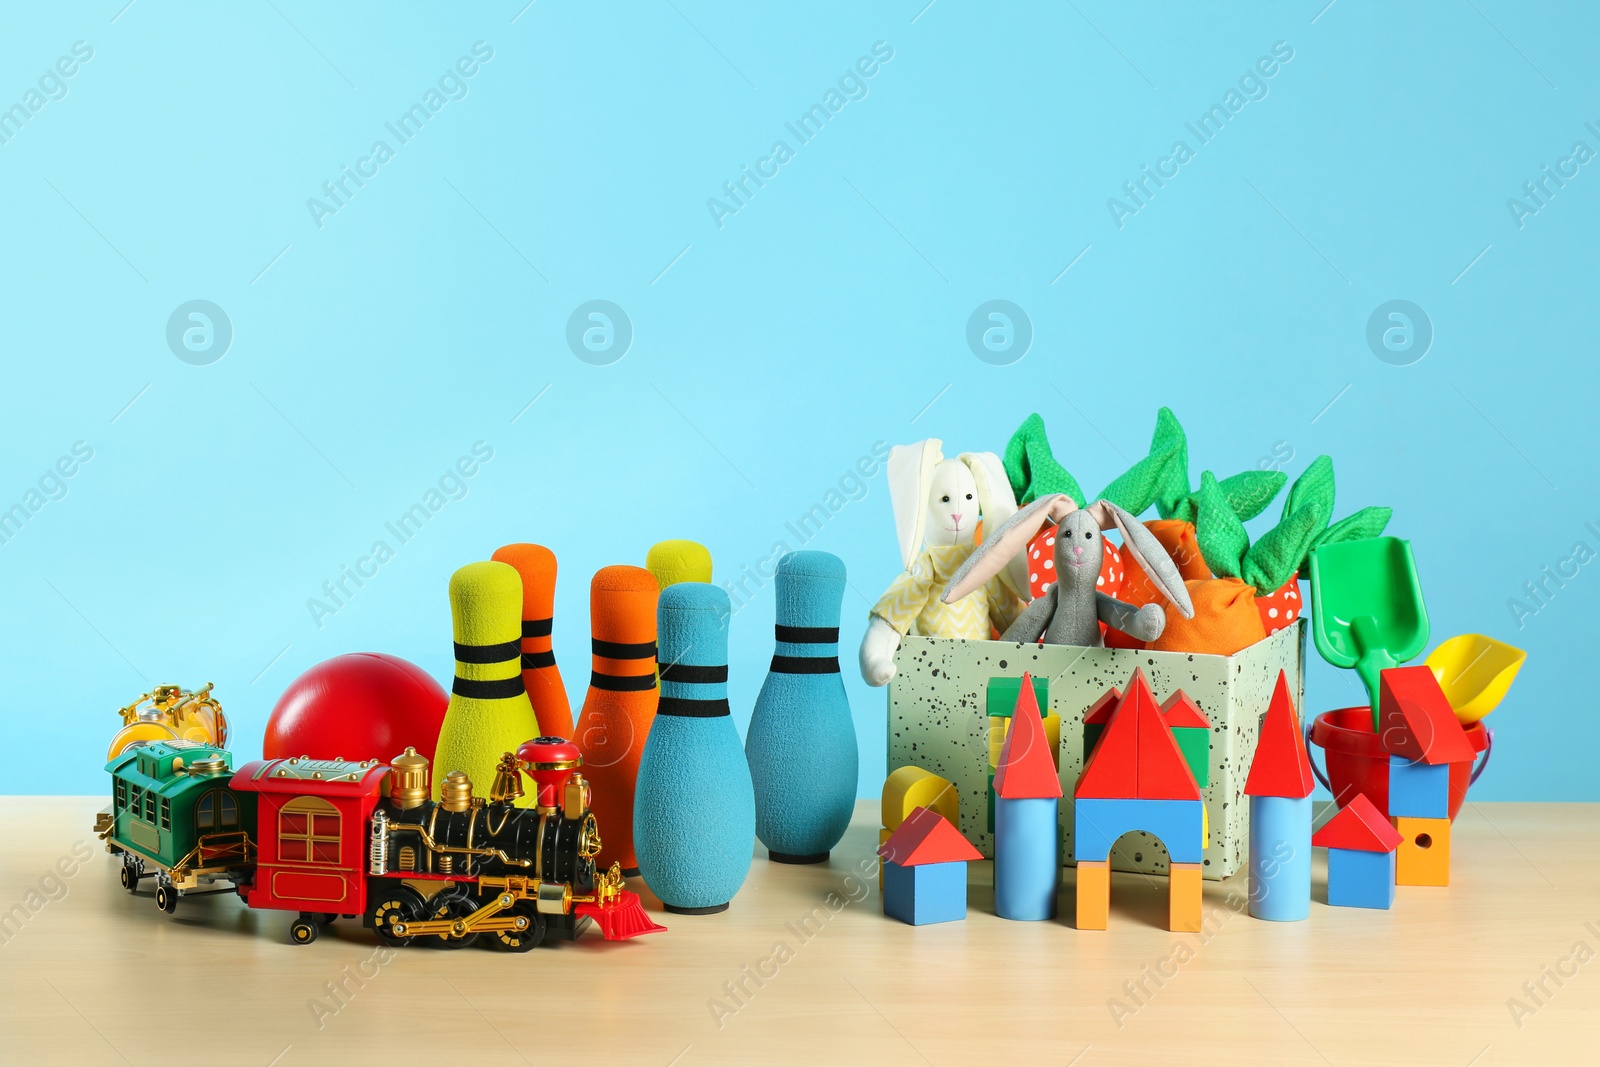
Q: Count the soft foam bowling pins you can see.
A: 6